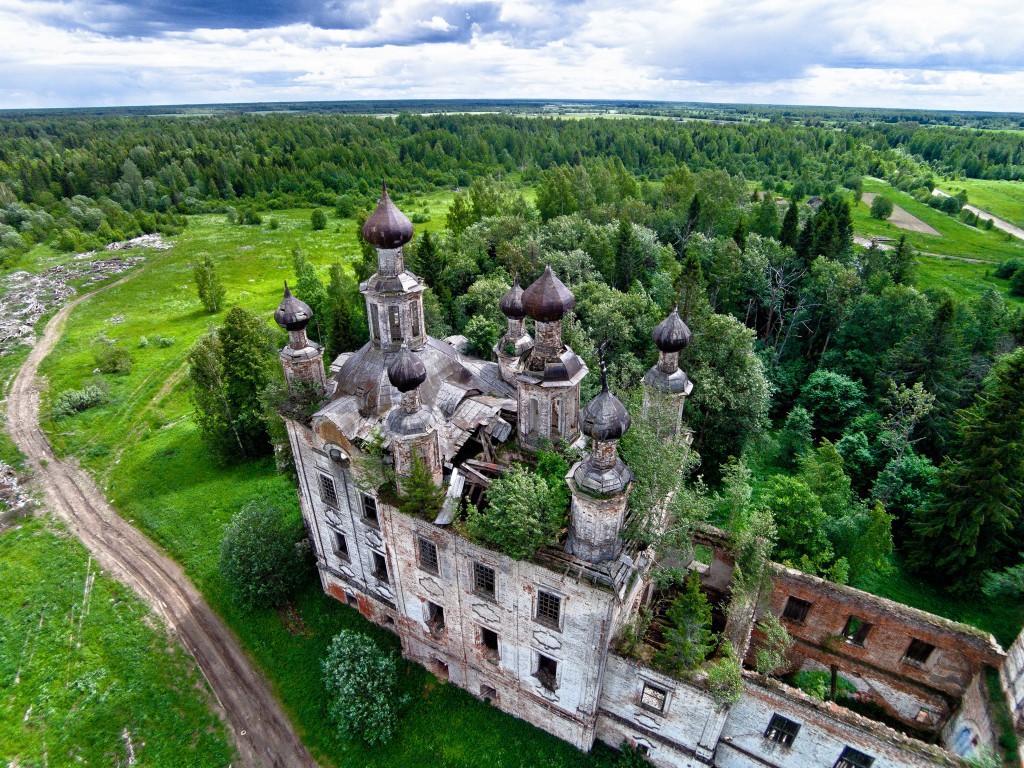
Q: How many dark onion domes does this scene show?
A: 7